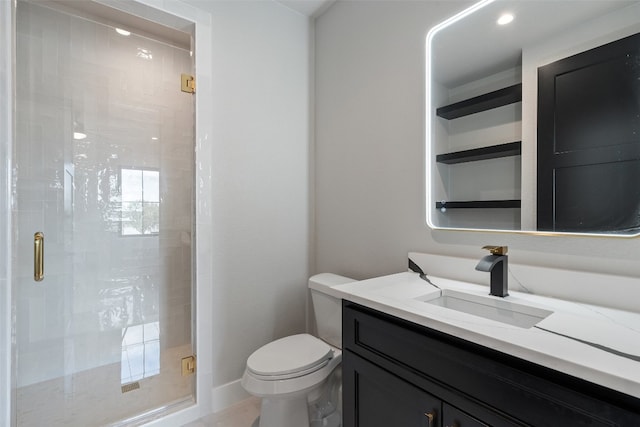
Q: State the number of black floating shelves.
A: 3